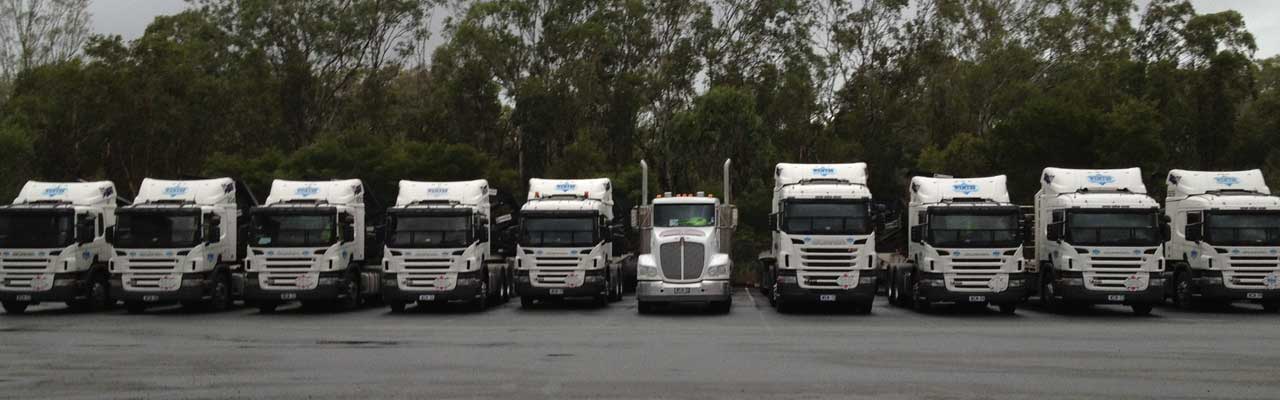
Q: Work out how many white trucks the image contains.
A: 10